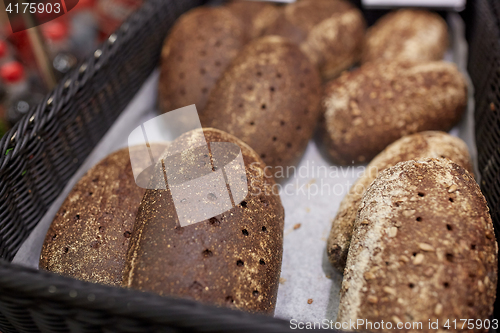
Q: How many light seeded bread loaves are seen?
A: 4